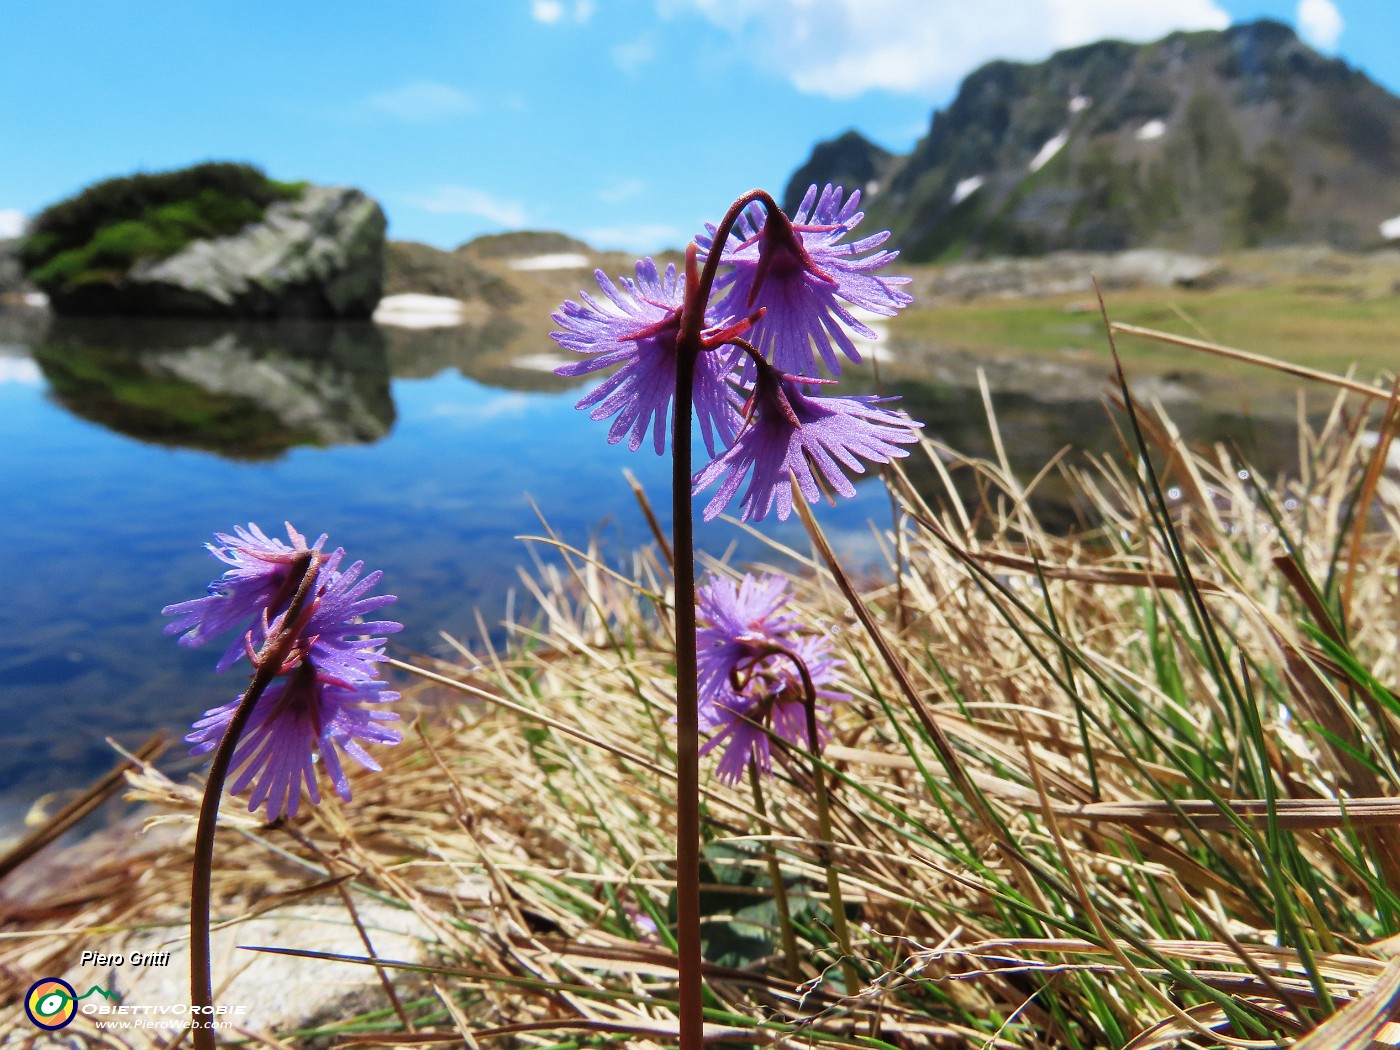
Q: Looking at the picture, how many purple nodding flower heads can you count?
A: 9